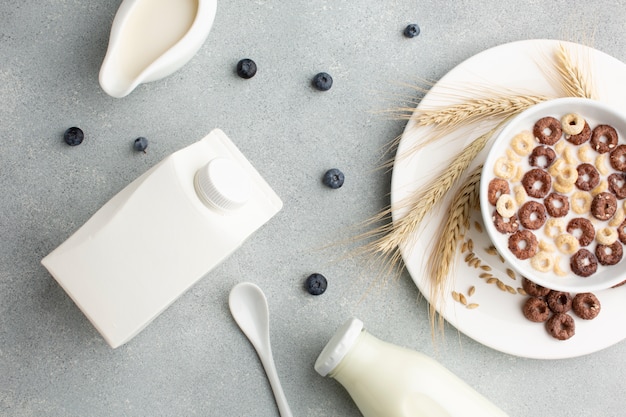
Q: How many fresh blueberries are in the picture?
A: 7